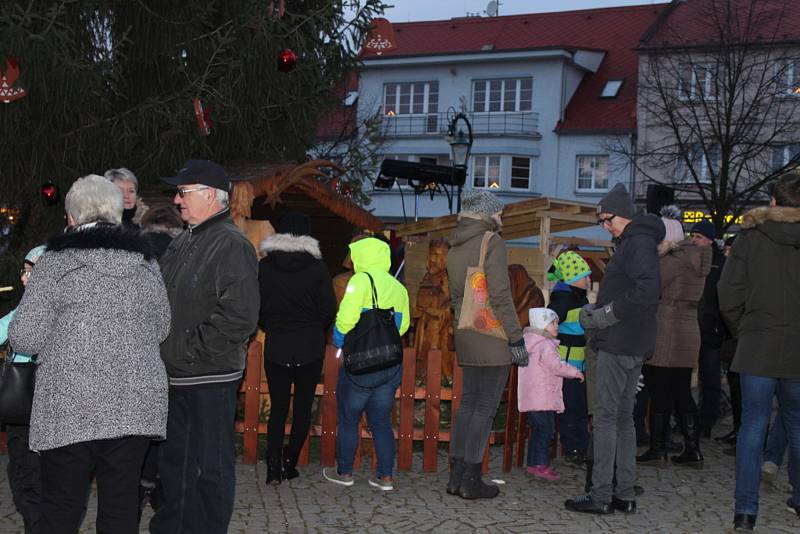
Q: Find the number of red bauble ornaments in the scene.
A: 2